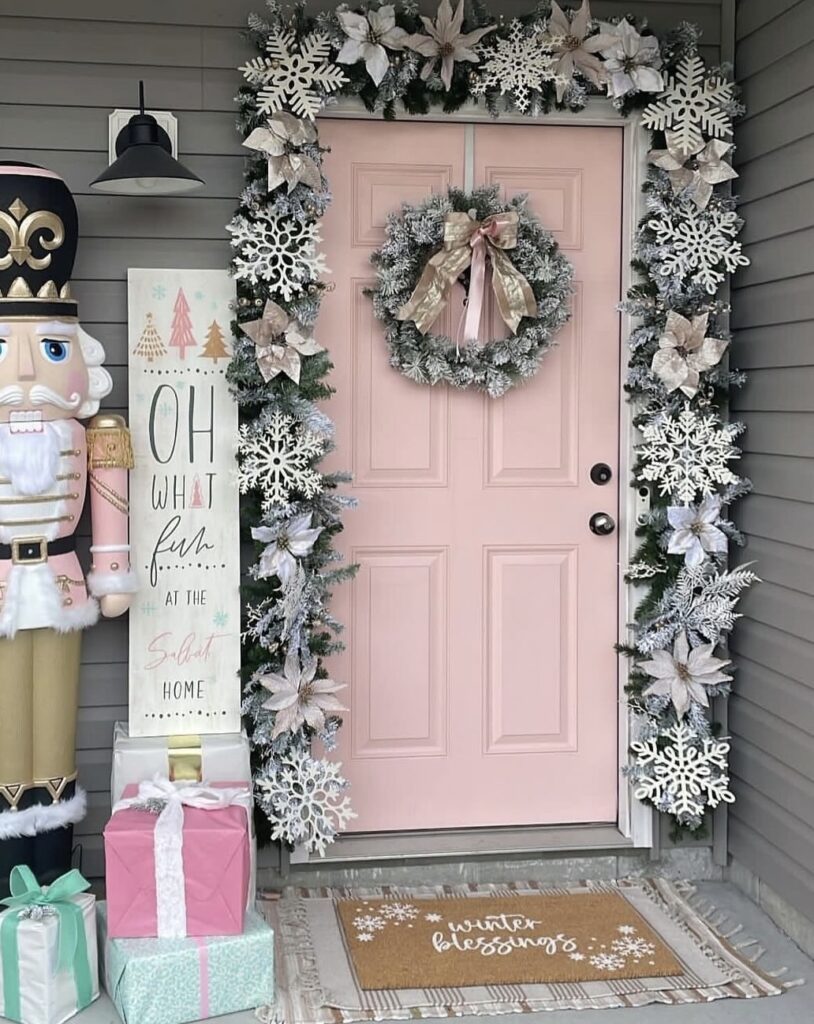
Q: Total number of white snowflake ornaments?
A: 9